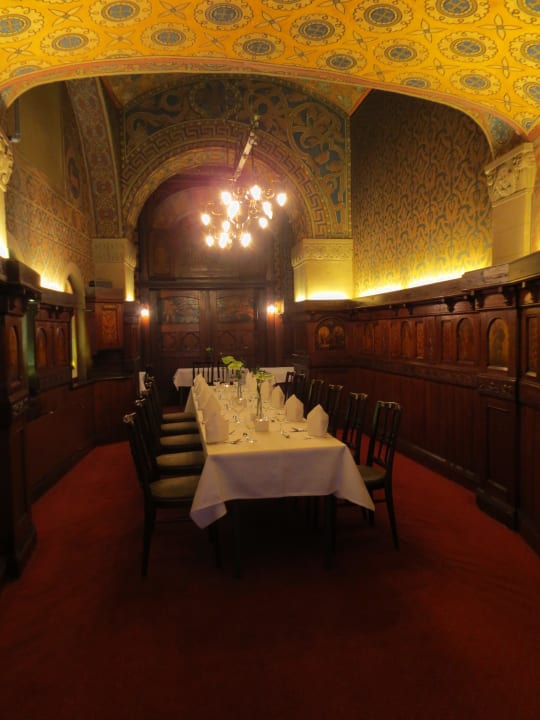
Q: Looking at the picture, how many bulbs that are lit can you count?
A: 13